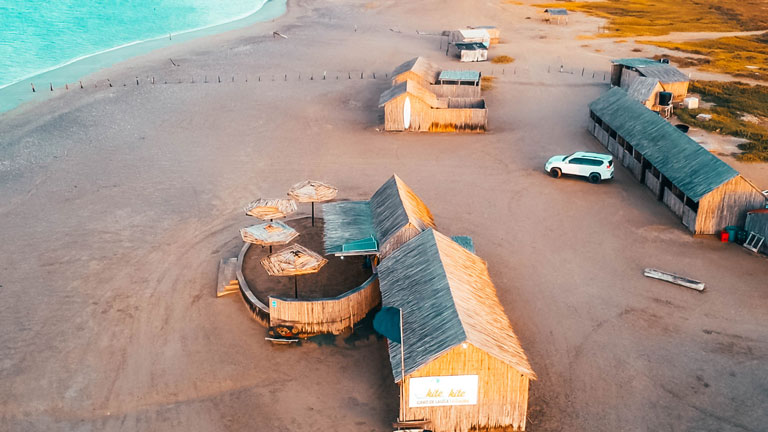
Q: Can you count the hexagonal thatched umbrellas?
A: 4